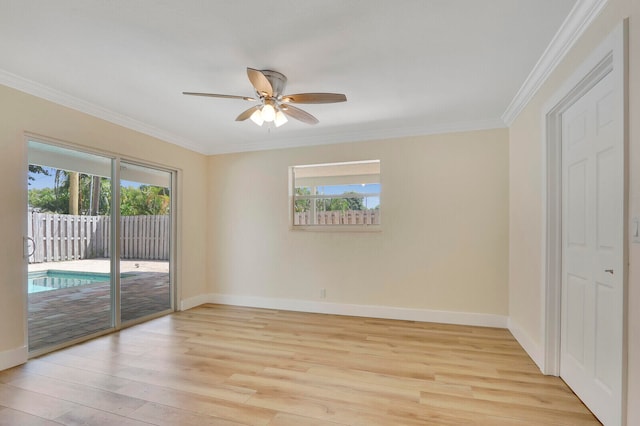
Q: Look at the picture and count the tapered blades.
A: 5